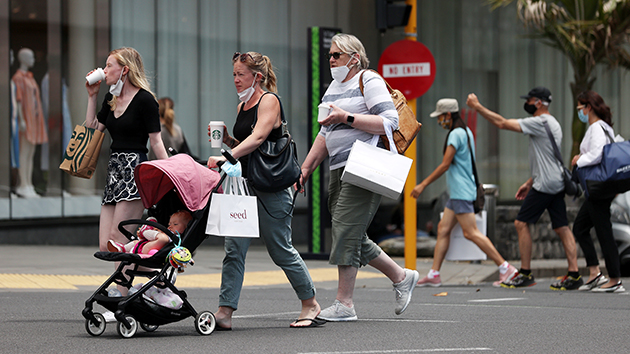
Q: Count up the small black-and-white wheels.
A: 4